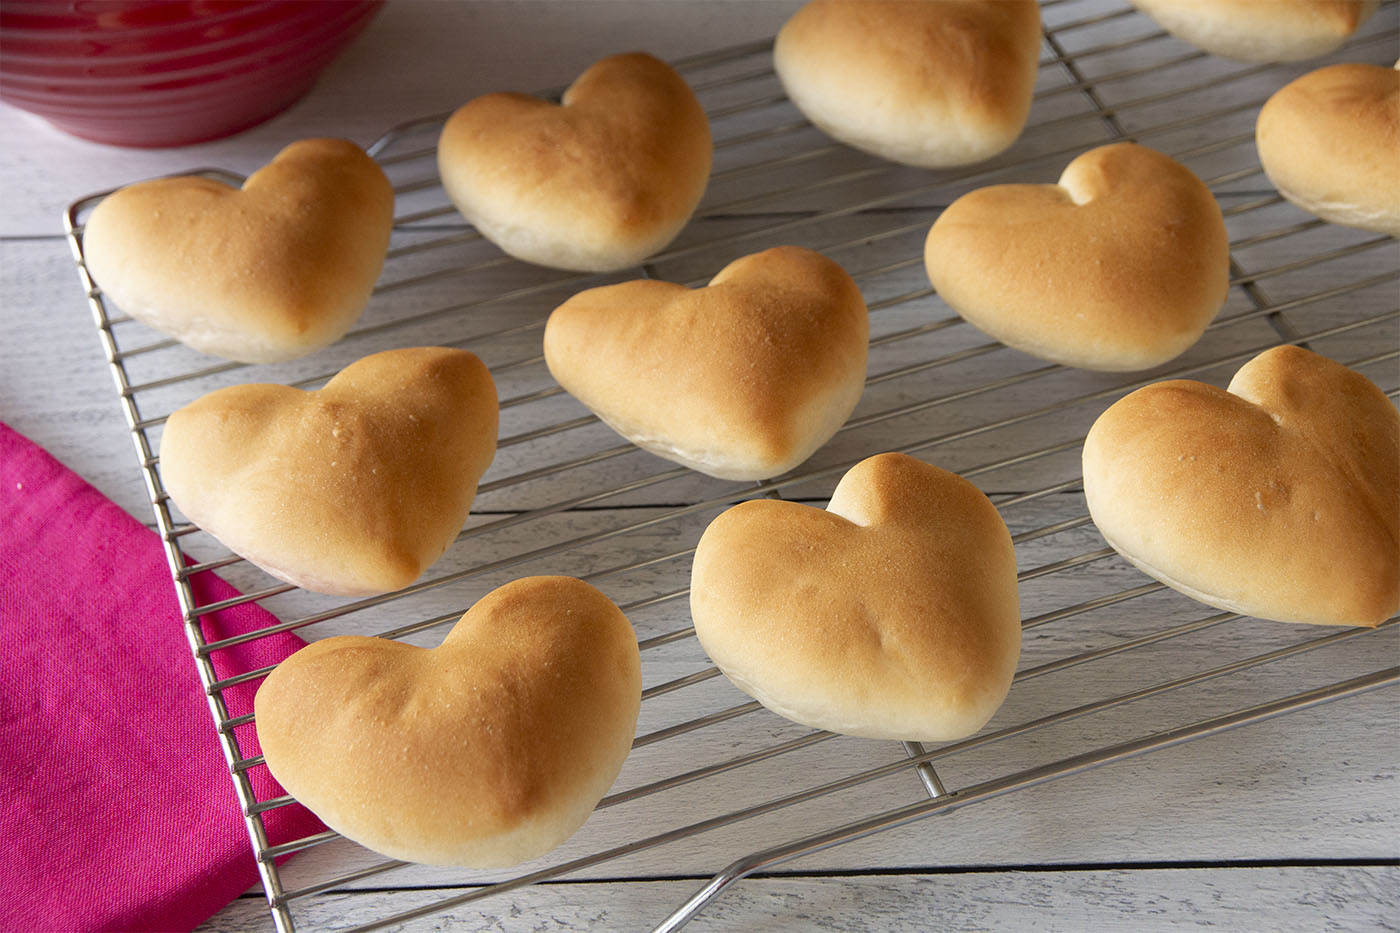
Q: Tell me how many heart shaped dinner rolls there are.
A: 11